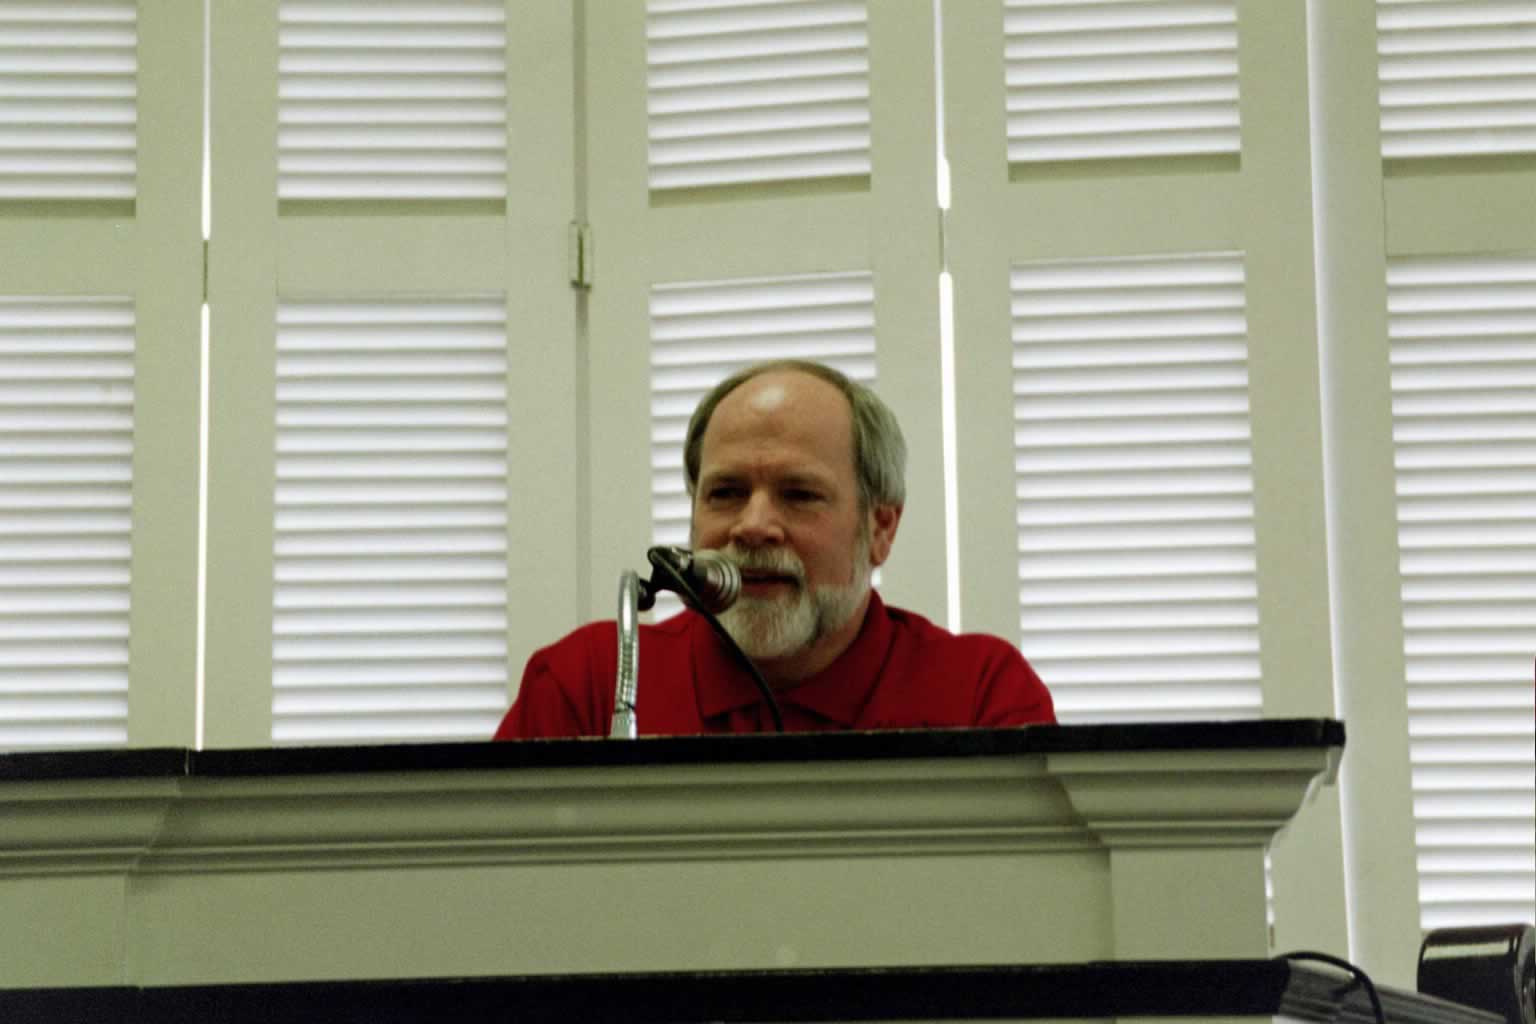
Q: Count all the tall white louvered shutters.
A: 5